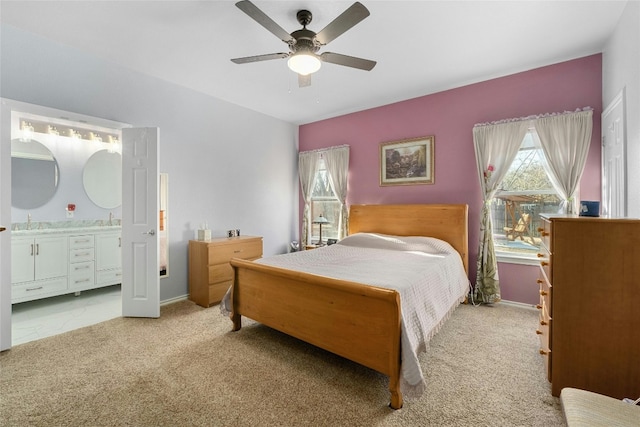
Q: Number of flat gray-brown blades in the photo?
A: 5